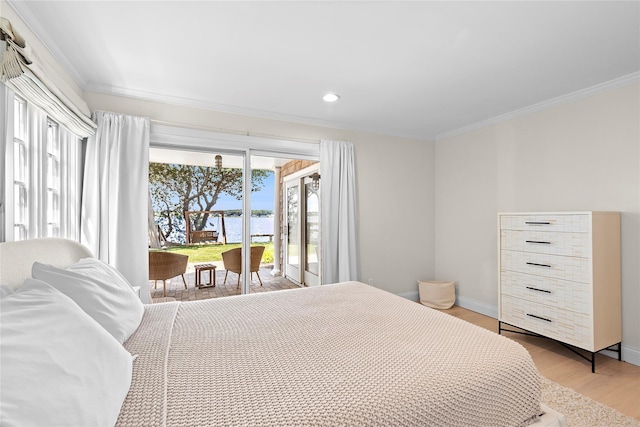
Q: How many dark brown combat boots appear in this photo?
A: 0